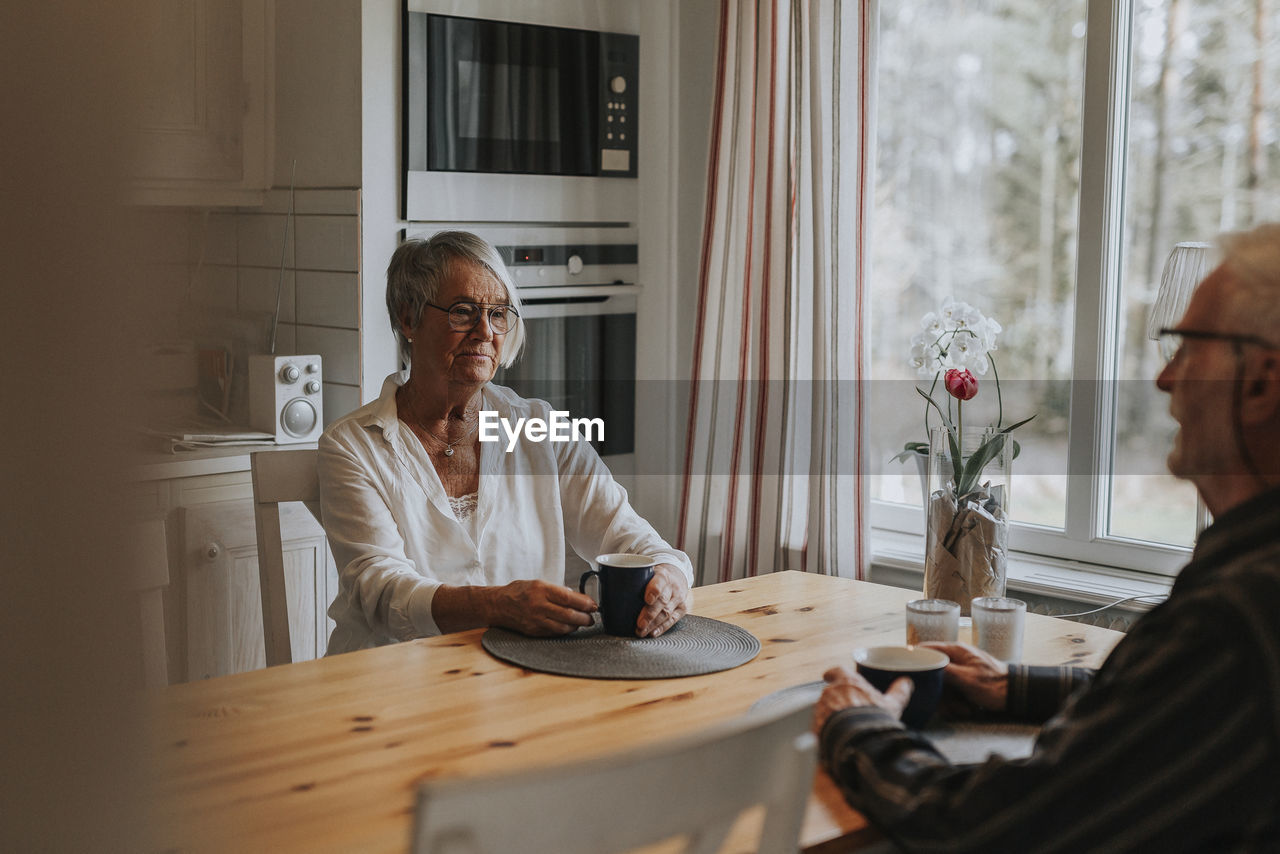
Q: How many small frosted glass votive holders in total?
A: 2